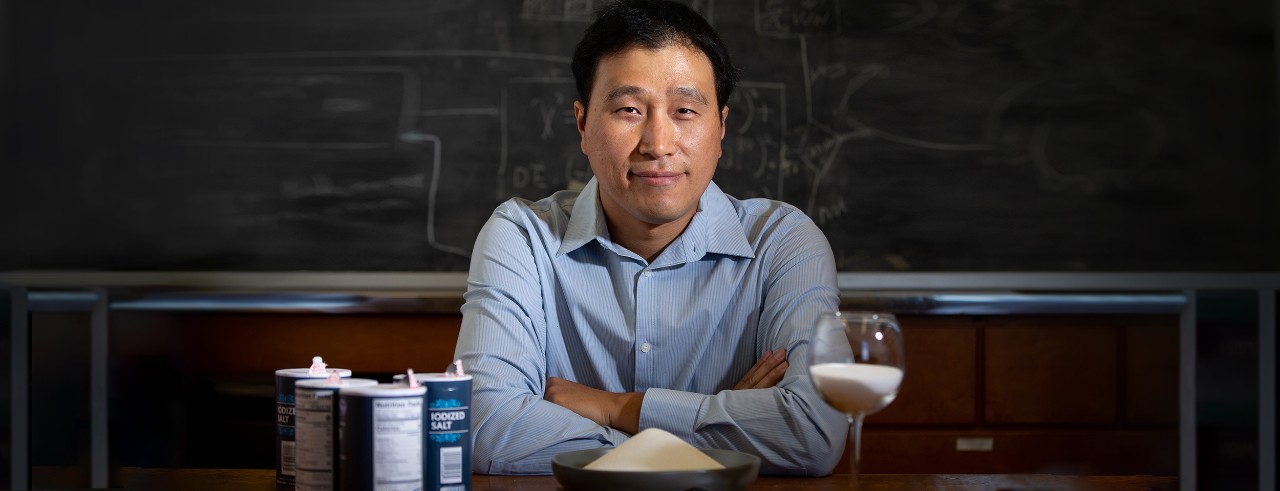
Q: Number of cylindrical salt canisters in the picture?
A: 4